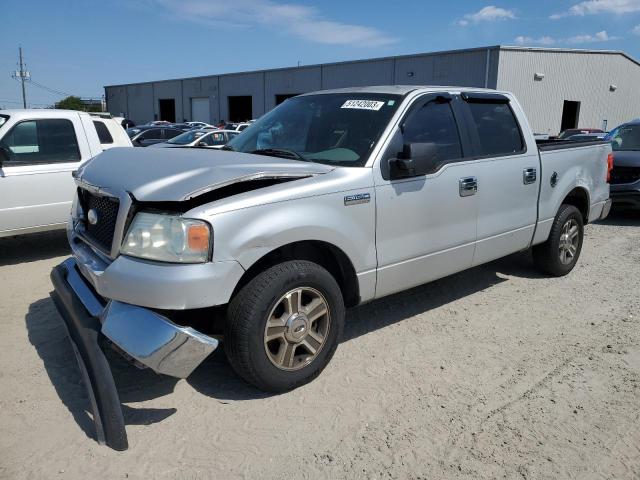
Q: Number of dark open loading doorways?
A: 4